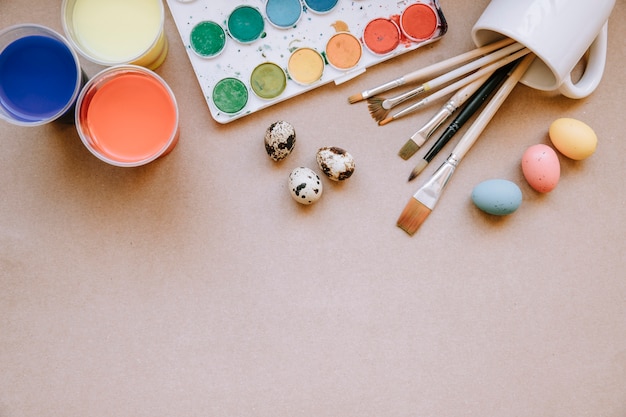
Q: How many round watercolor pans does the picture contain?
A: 10